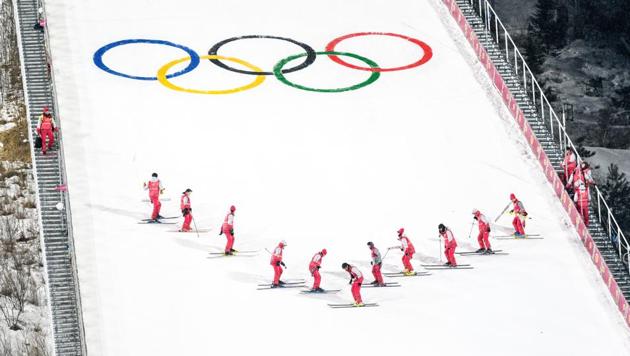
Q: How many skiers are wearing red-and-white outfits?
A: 11